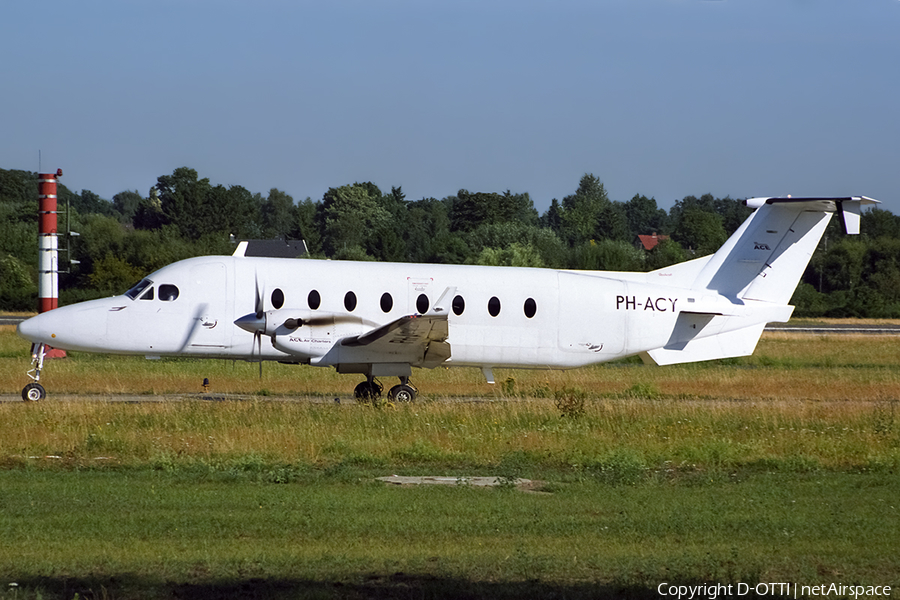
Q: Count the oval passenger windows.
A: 8